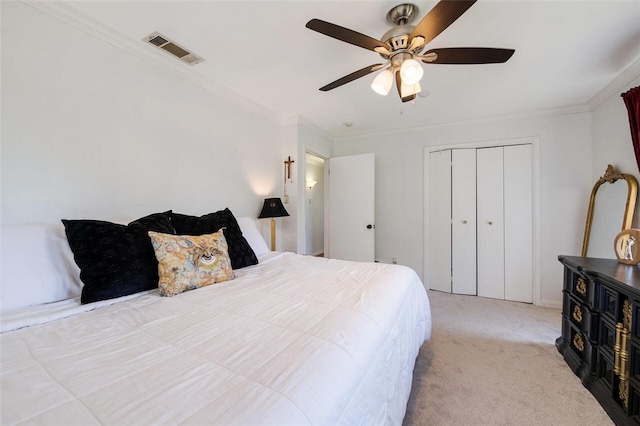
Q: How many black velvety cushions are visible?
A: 2